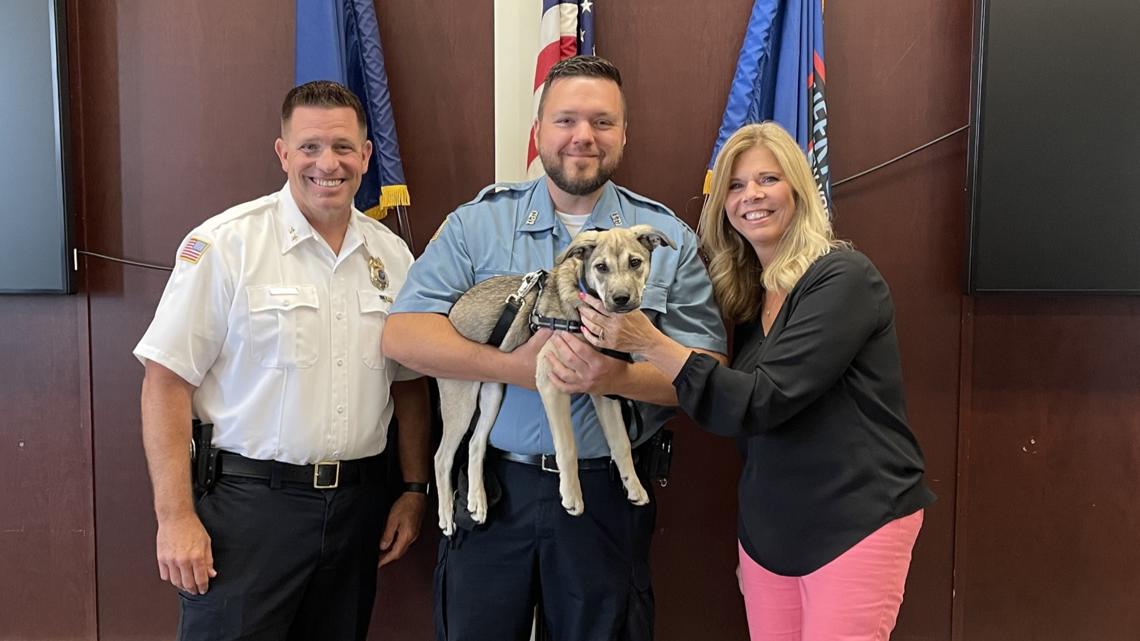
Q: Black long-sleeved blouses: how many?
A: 1